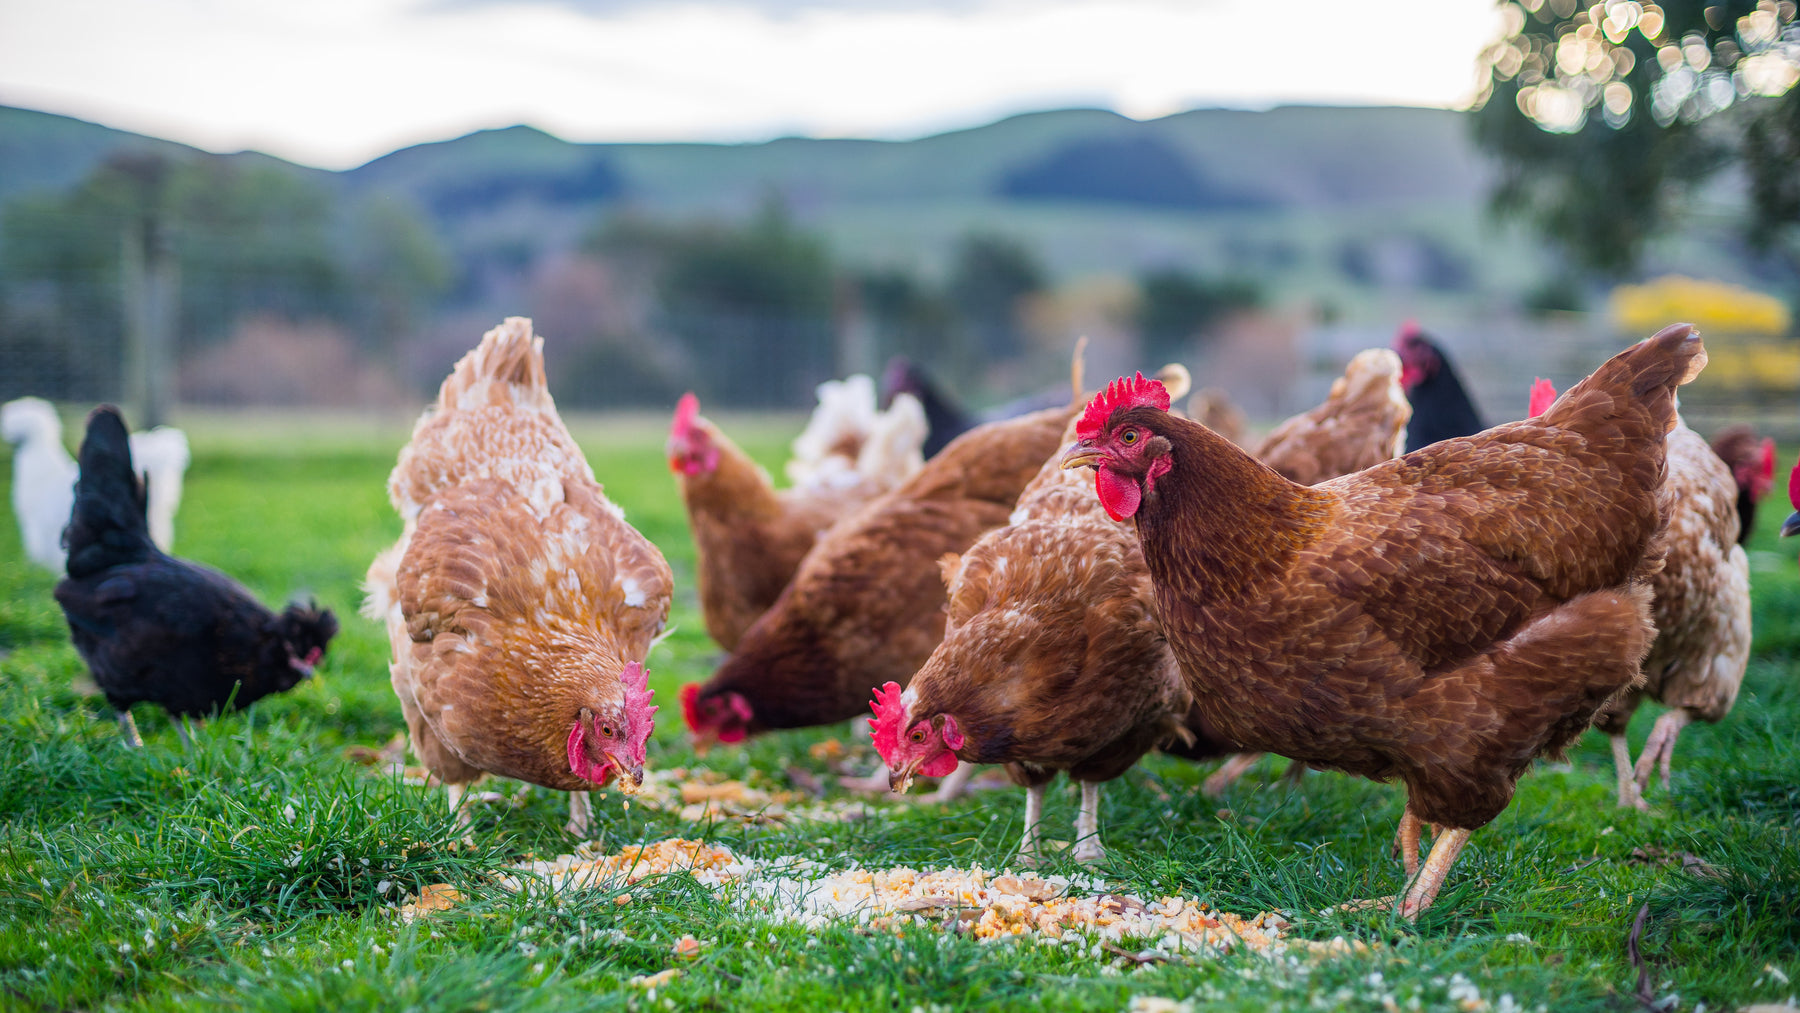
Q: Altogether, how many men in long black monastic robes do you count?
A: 0